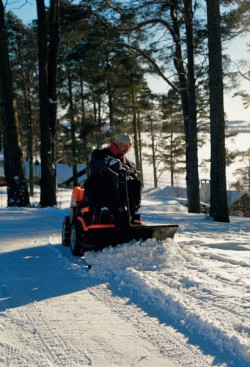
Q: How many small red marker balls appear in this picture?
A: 0